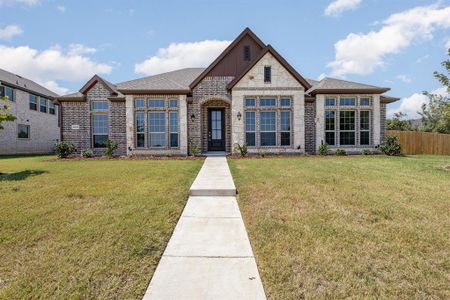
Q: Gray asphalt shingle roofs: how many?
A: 2